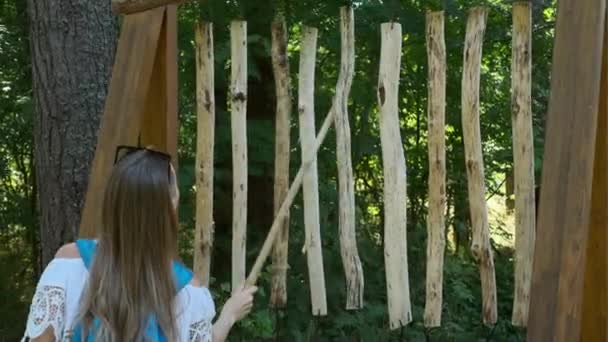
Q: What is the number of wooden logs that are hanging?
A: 9